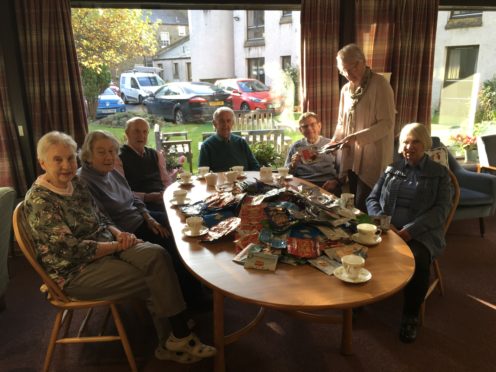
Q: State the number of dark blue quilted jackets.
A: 1